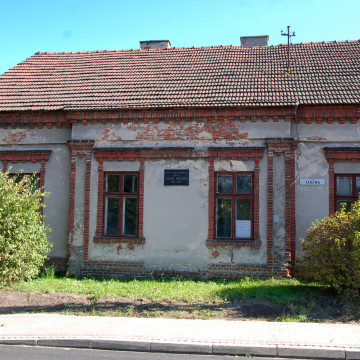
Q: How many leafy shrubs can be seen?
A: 2